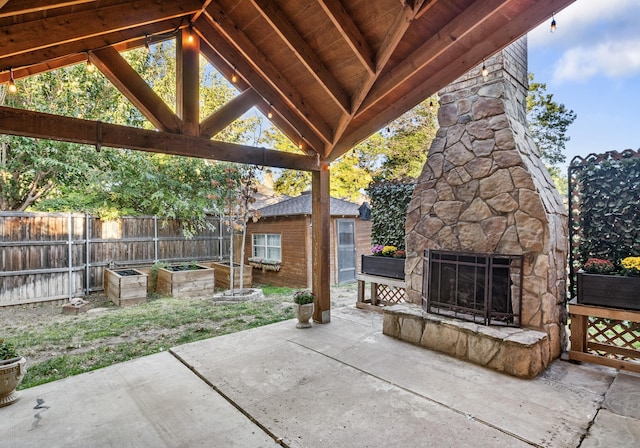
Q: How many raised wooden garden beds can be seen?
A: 3